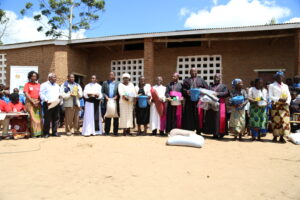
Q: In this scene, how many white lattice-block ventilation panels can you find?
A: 3